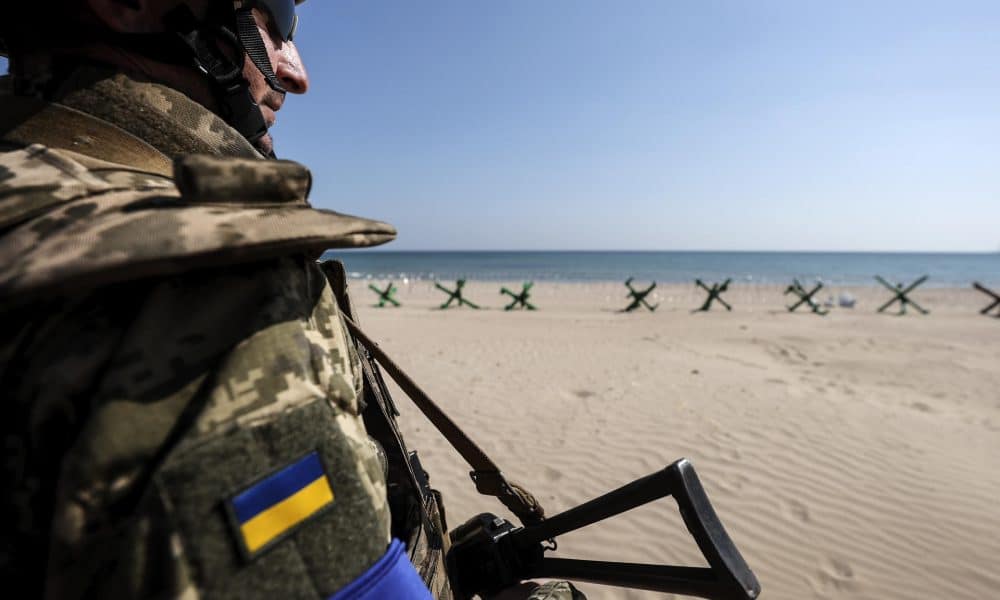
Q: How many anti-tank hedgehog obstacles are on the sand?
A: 8